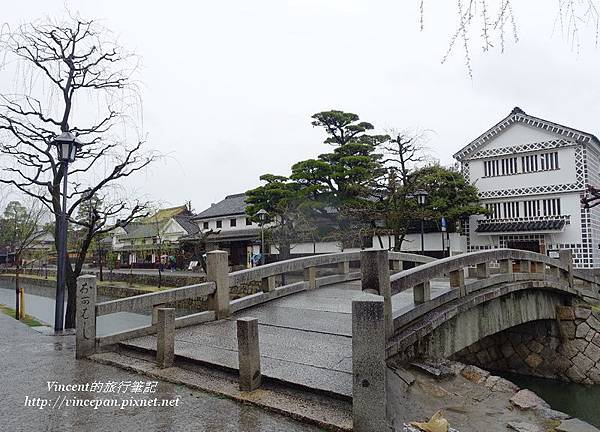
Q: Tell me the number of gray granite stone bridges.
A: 1